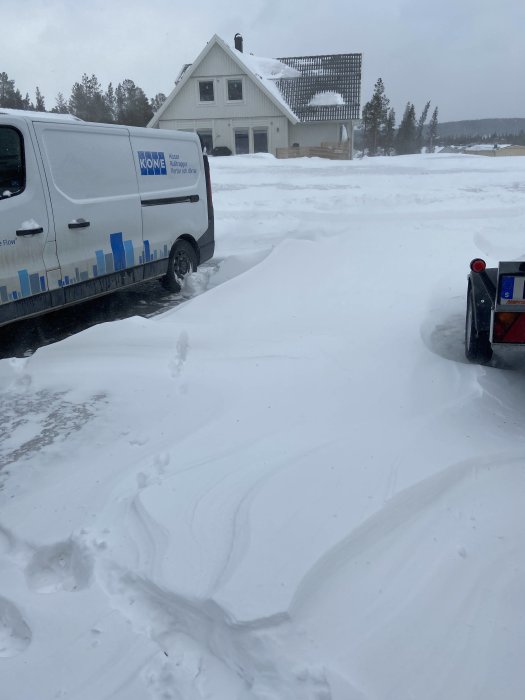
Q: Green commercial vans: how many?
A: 0